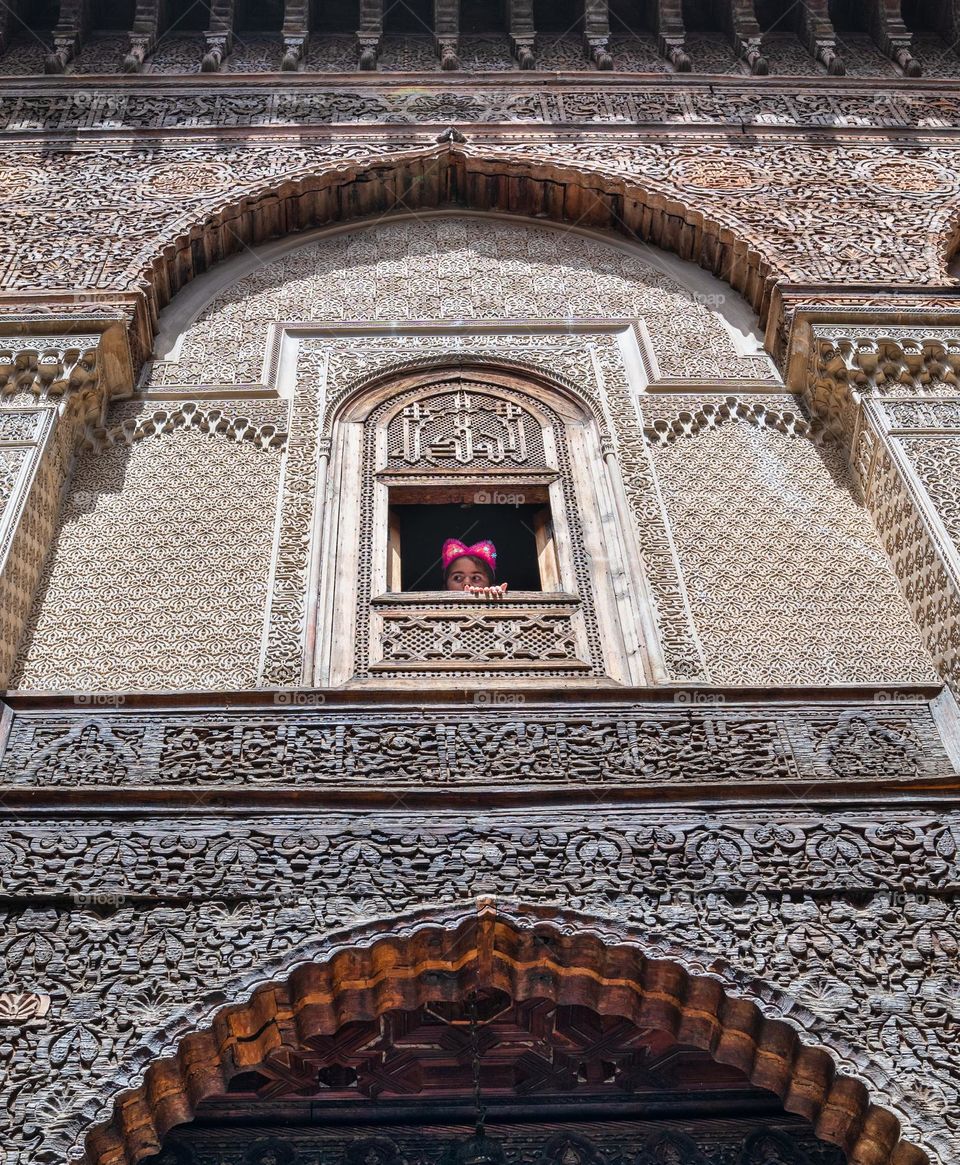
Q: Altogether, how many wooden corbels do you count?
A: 12